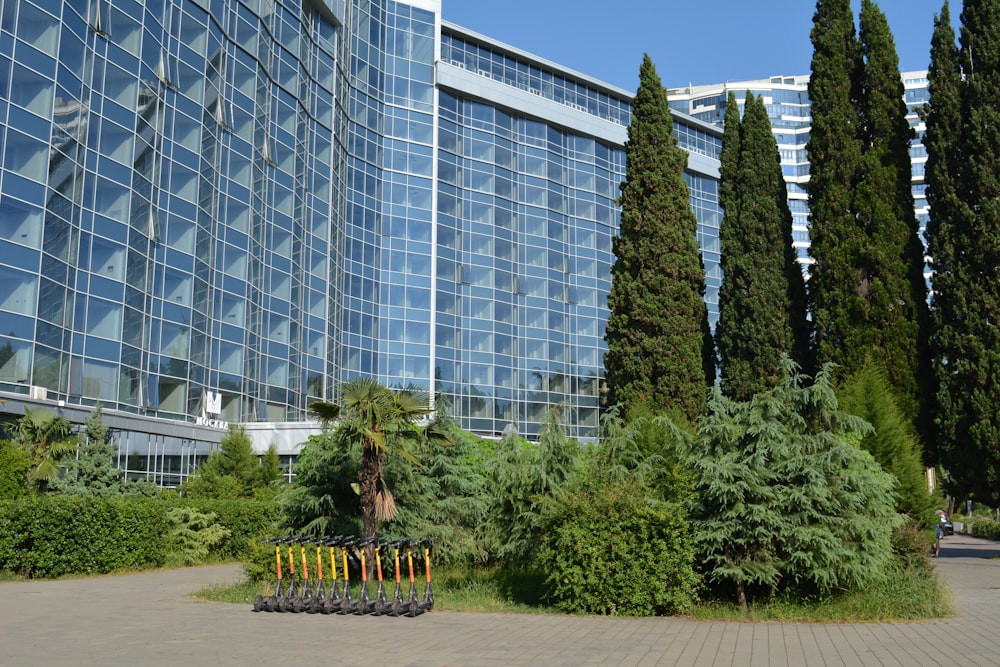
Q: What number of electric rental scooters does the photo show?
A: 11